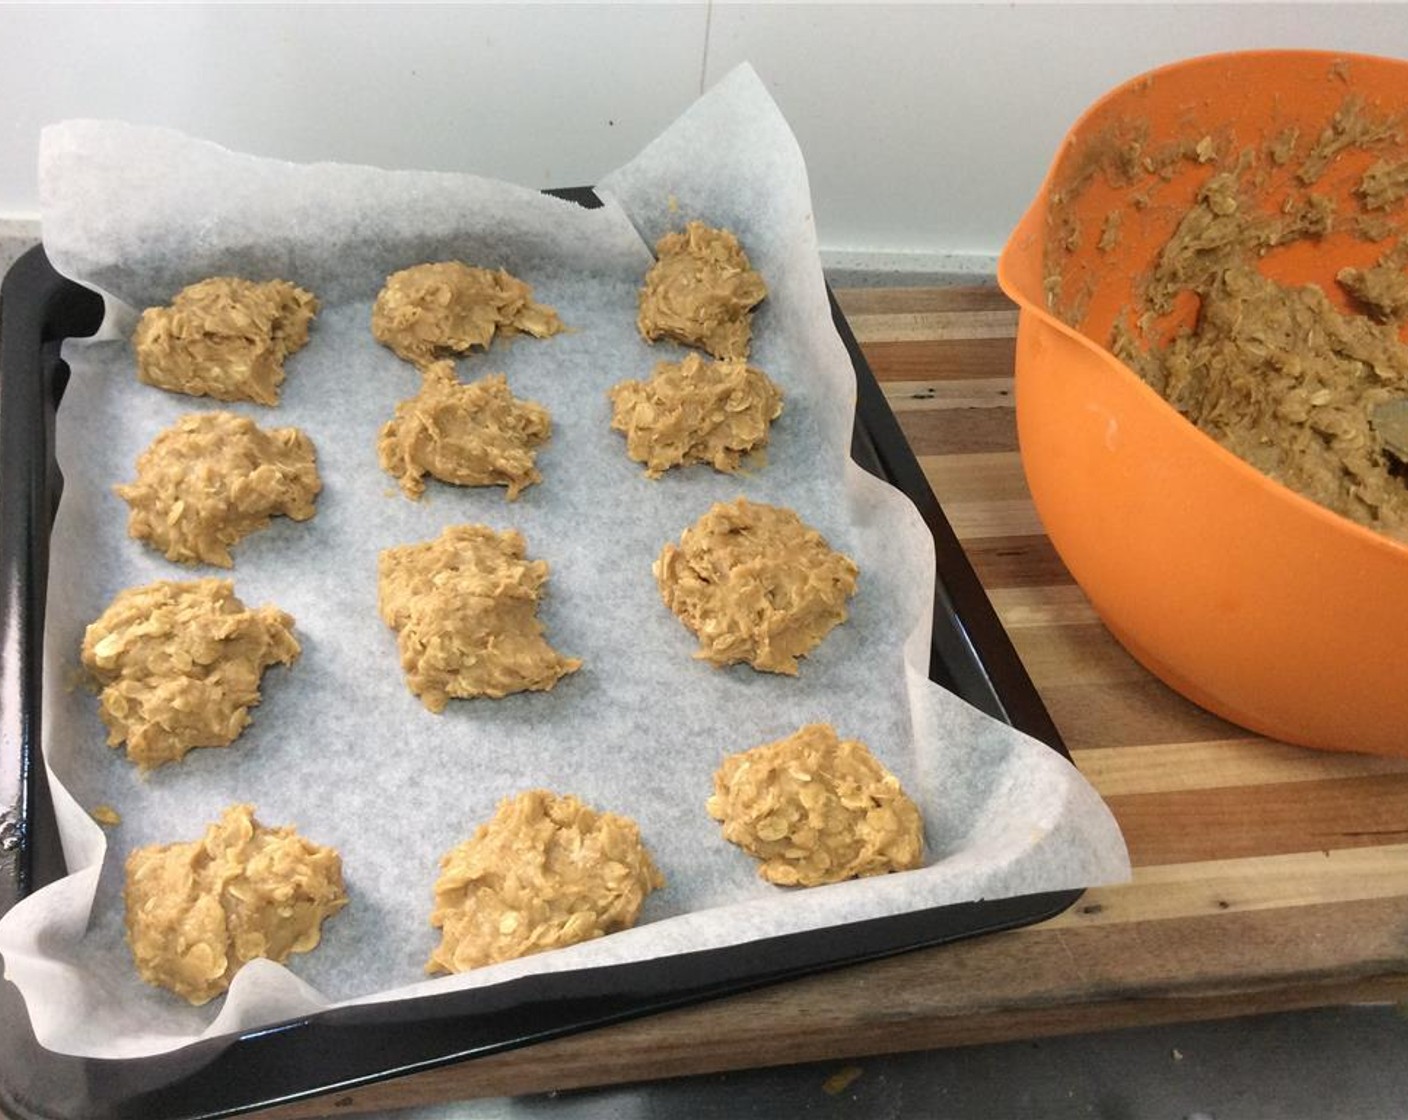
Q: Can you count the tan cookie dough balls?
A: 12